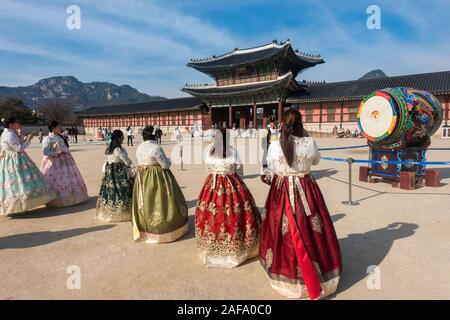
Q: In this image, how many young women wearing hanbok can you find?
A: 6